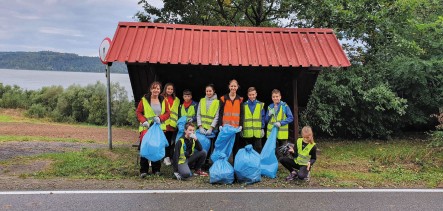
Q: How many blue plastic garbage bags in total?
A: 7